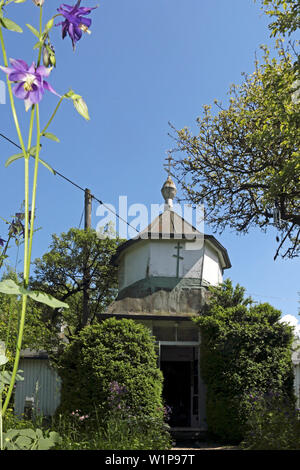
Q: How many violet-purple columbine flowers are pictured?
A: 2